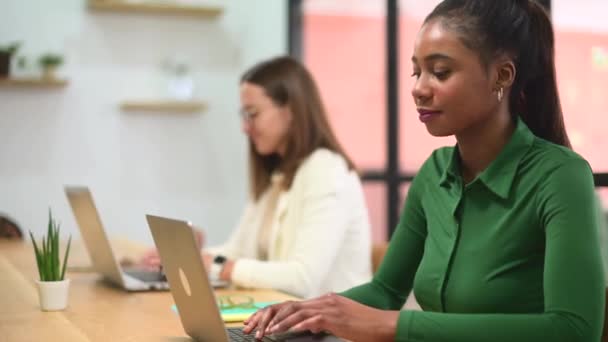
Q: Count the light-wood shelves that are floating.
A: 3